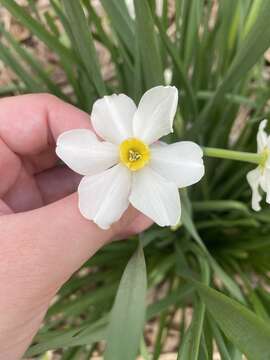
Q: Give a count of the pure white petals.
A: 6